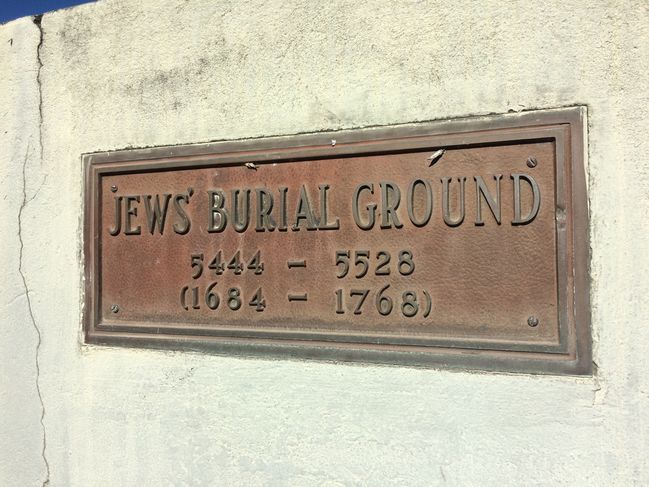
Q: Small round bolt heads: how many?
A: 4